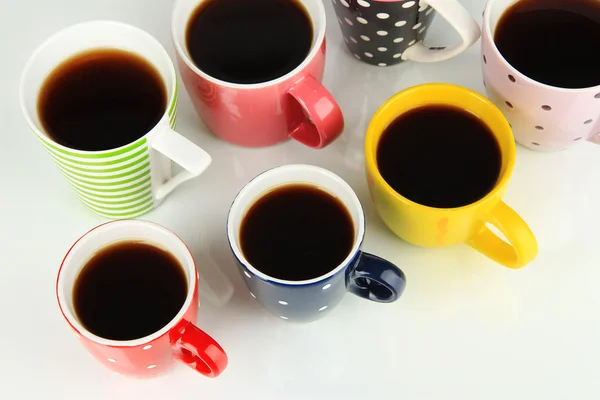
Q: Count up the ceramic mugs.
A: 7